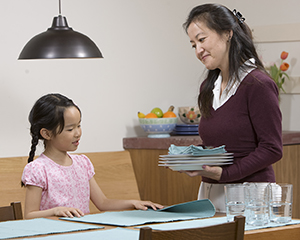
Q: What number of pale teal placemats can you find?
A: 4